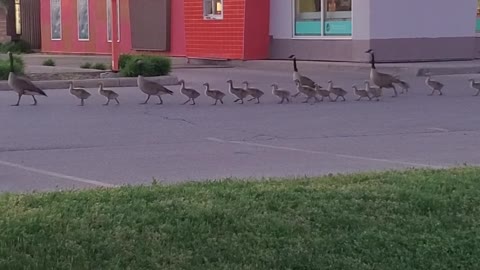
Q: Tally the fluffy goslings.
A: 15